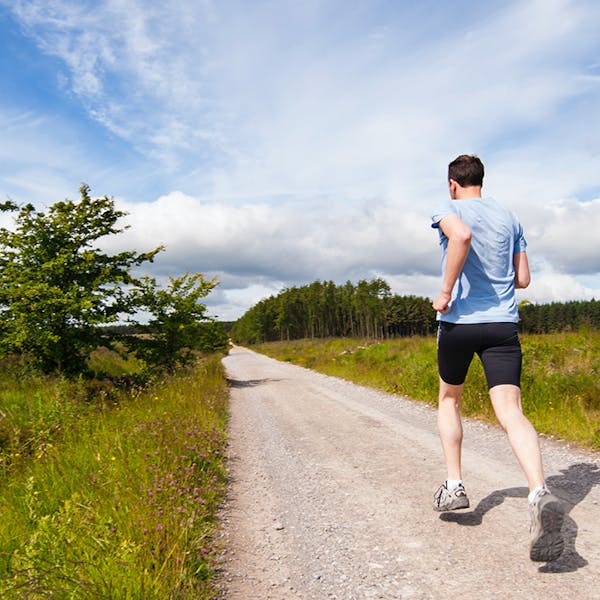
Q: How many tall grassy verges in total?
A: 2